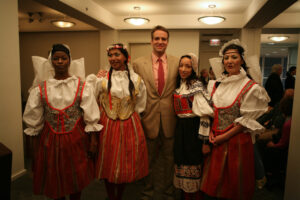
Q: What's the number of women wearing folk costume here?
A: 4